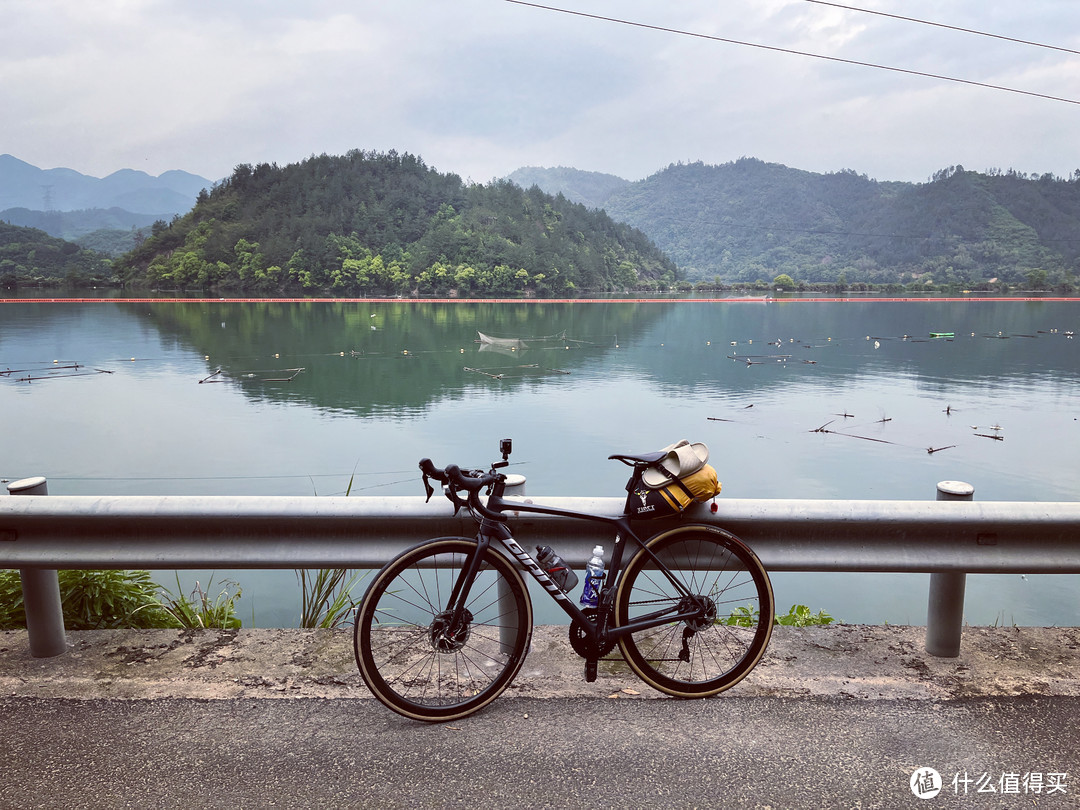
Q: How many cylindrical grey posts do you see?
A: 3